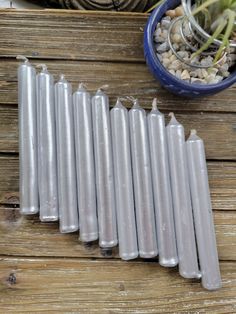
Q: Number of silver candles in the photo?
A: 10